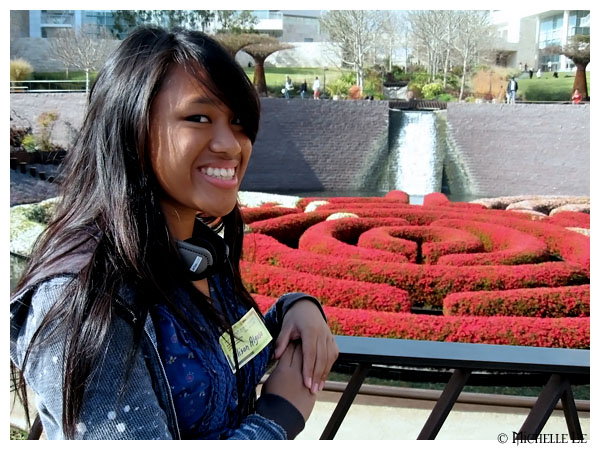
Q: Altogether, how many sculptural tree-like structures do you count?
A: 3